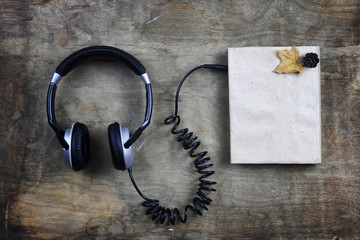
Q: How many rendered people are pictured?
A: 0